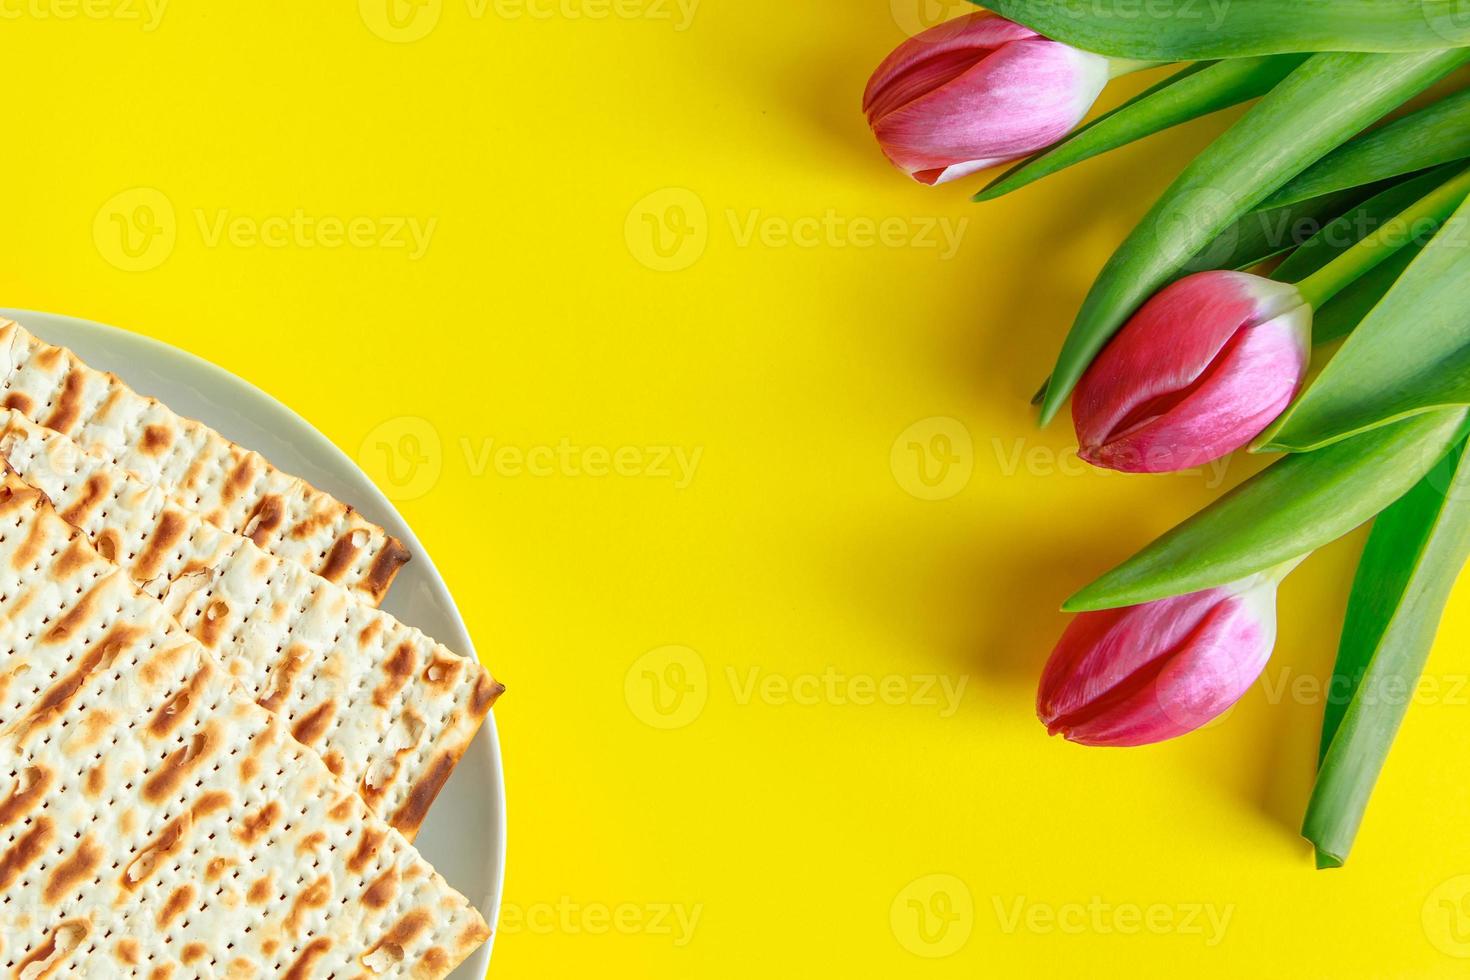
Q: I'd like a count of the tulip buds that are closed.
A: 3